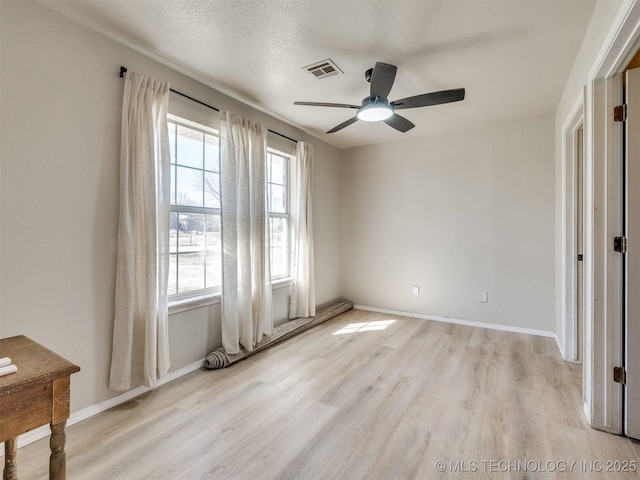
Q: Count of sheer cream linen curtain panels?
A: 3